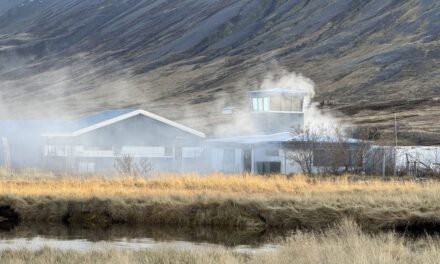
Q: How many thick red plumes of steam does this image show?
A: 0